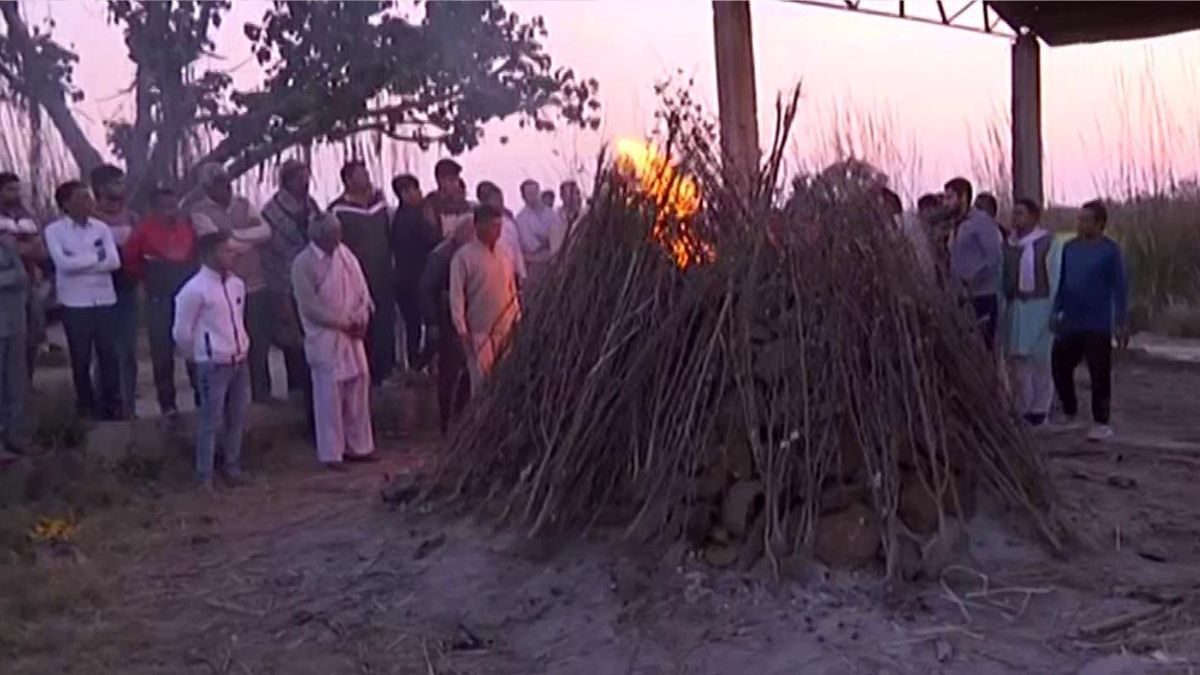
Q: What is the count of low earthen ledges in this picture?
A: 1